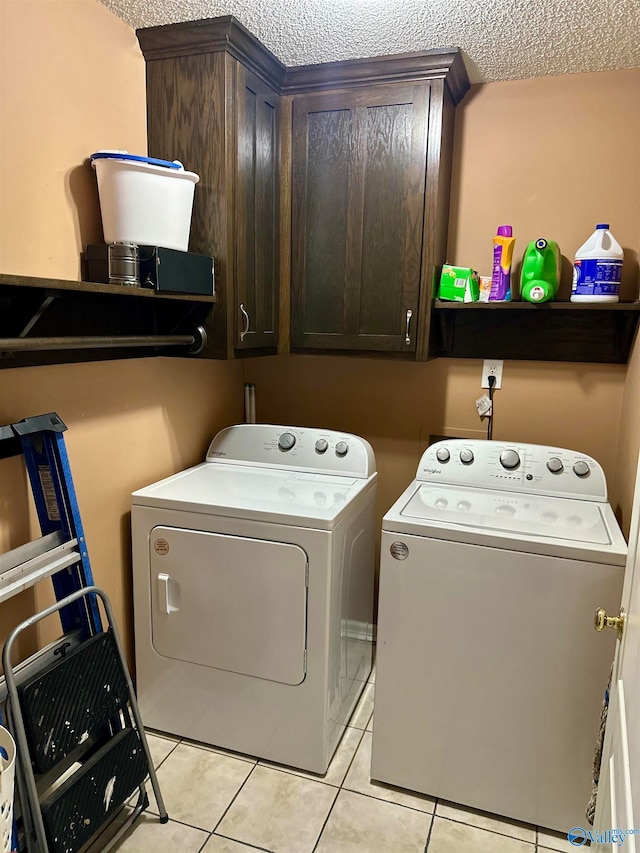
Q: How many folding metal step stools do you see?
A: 1